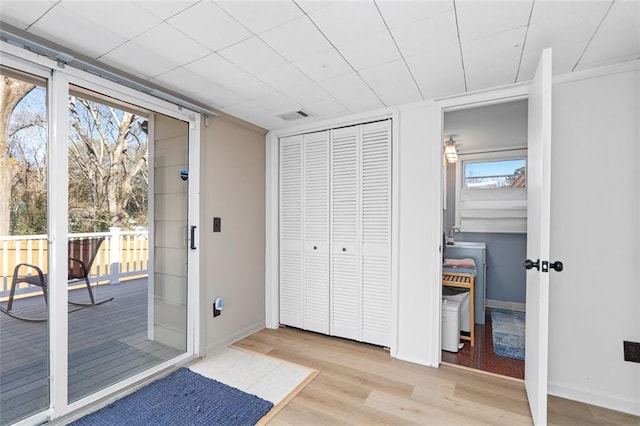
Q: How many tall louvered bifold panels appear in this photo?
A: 4